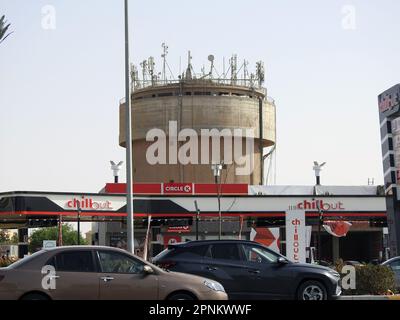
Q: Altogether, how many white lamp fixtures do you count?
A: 3